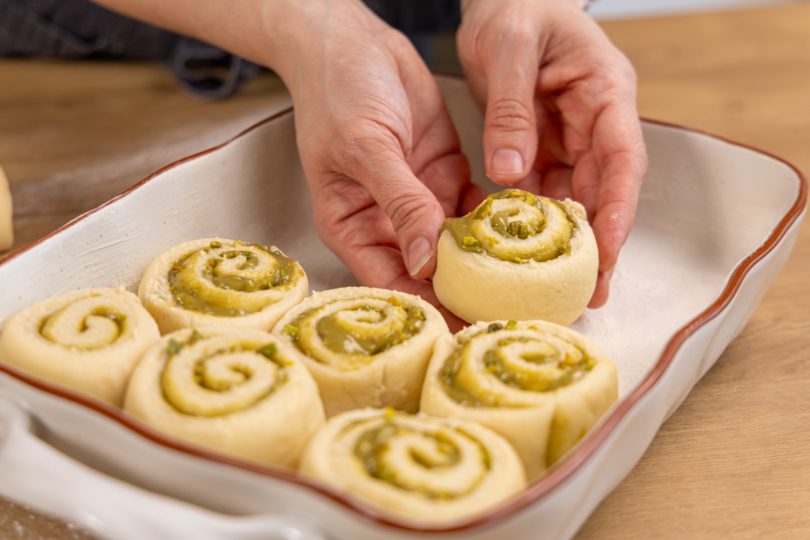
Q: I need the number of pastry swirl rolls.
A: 7